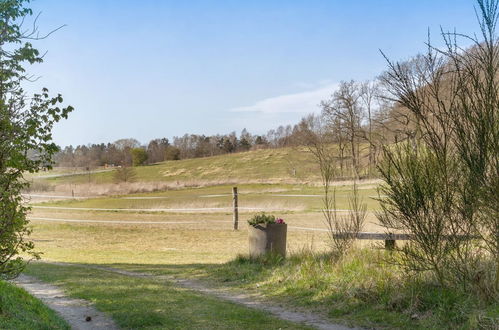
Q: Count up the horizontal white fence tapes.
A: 3